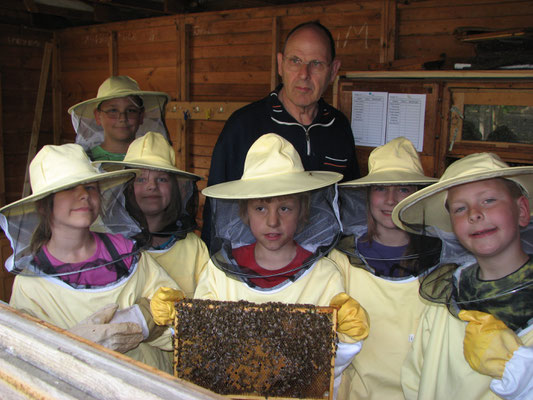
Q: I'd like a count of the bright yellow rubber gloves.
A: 3